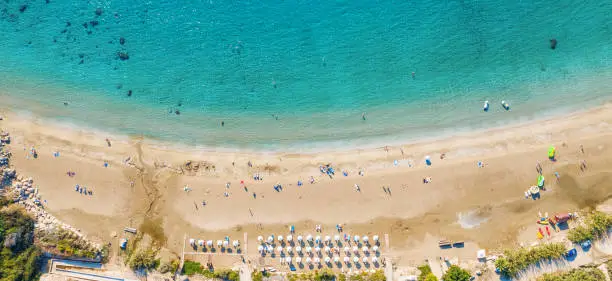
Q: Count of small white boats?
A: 2